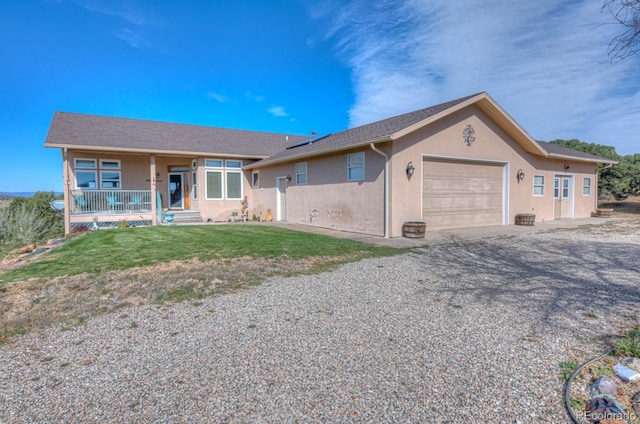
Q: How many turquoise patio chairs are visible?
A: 3